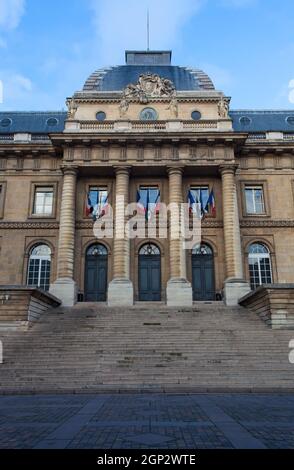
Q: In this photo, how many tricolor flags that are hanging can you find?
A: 6